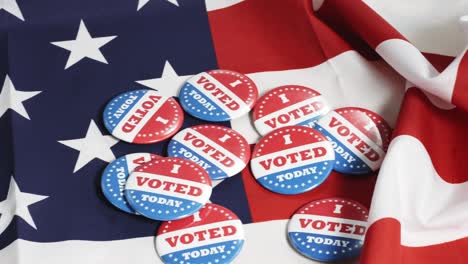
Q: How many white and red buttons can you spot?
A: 10